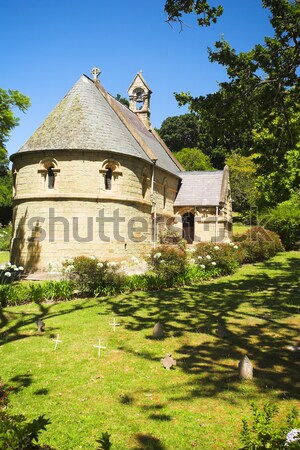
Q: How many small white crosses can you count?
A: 3